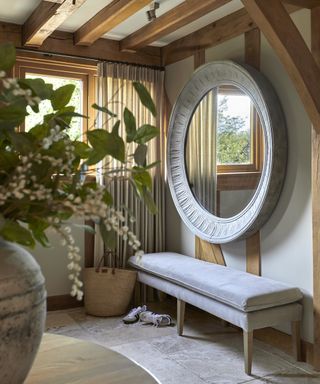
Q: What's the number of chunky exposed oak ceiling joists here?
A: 3